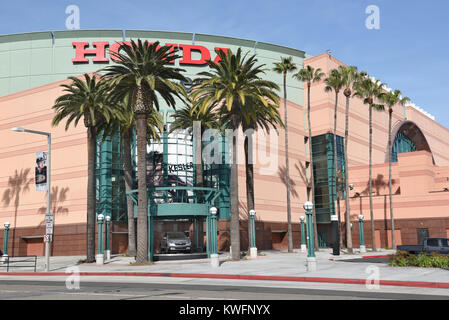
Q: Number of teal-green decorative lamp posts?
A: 8